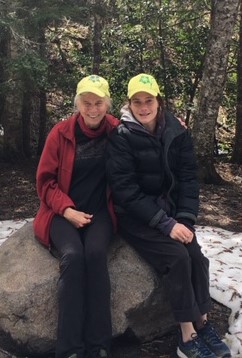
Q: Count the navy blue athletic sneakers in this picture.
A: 2